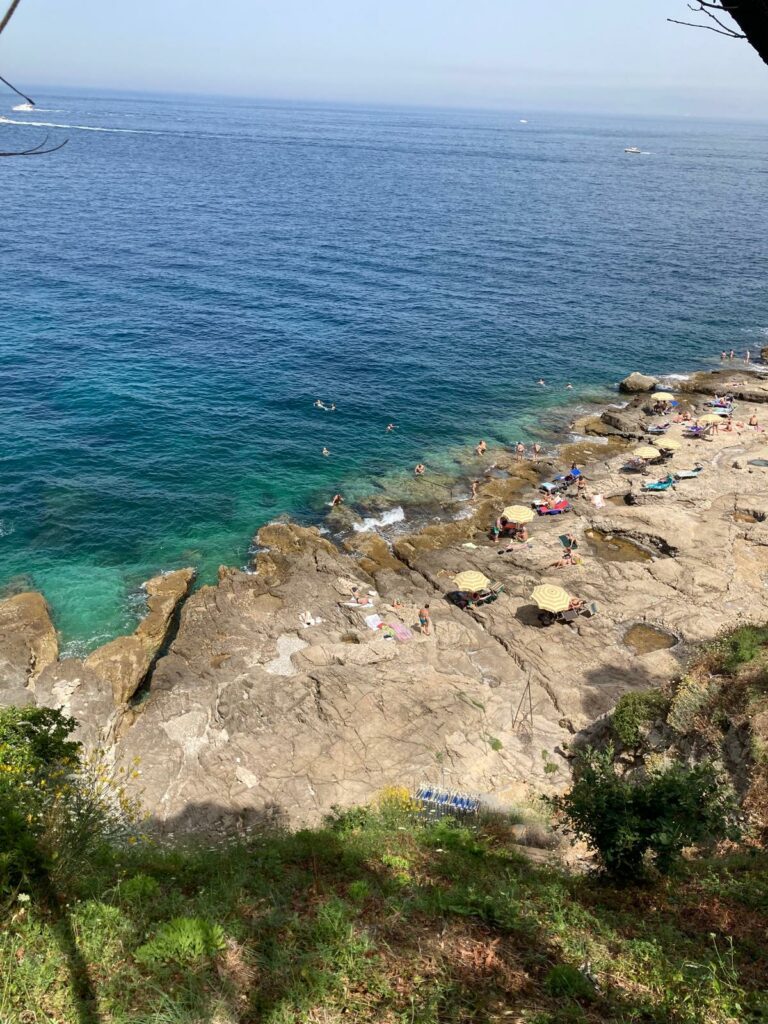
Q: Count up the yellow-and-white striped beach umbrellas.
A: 7